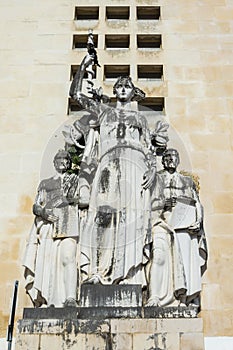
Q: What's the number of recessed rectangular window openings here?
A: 12